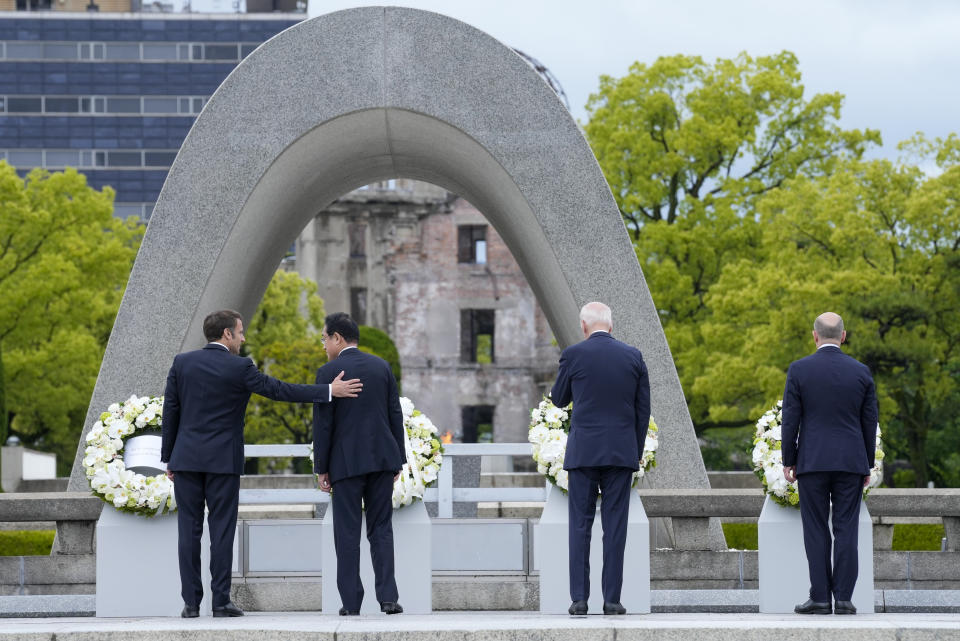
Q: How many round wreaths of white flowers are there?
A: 4